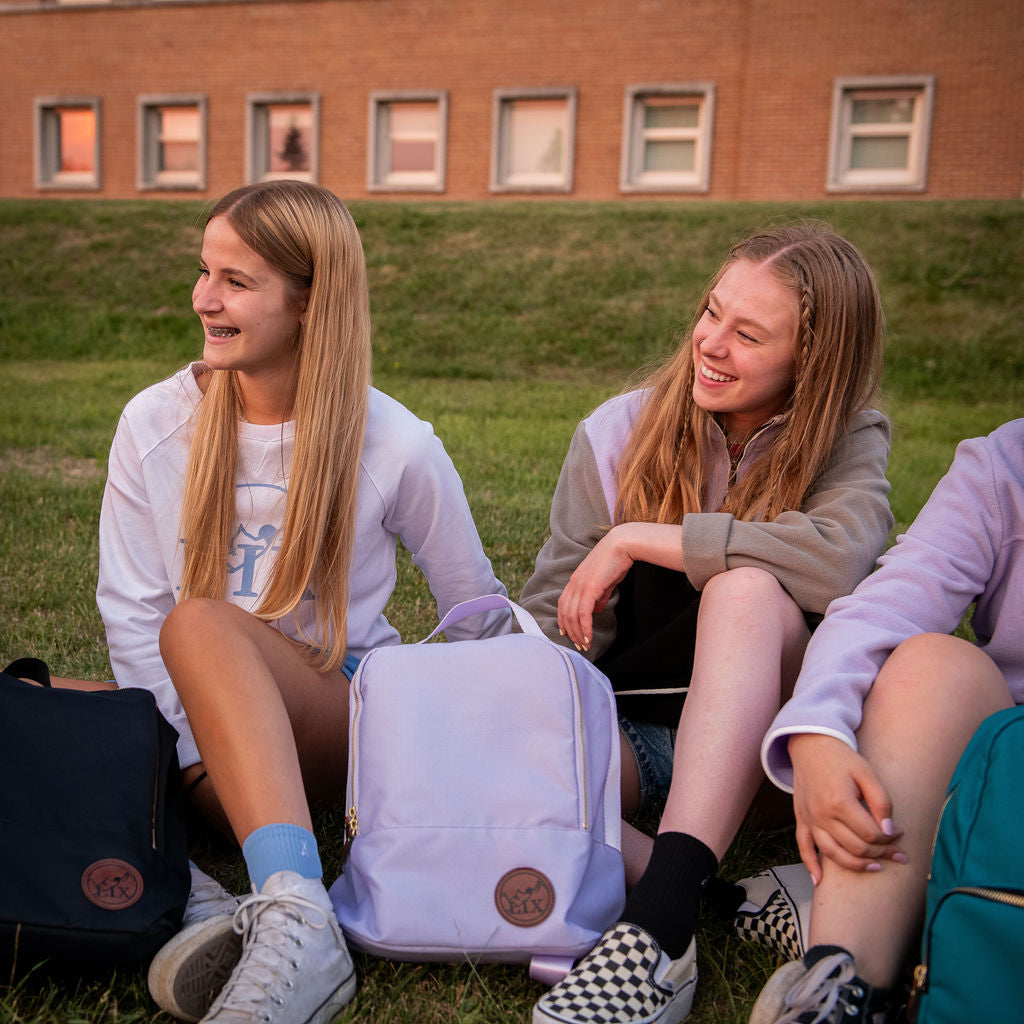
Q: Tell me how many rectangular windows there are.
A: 7